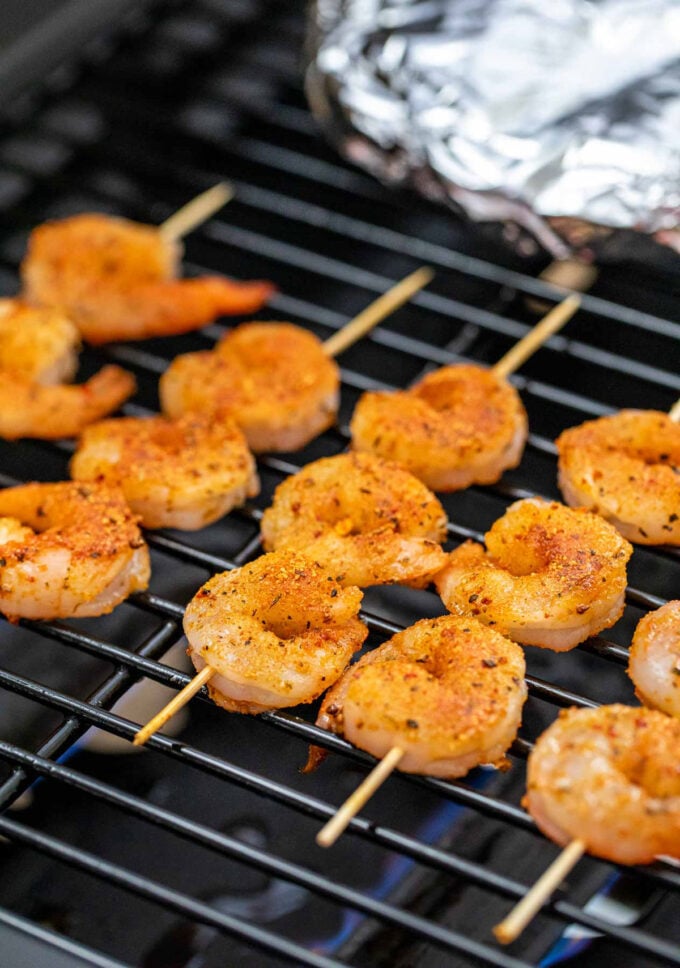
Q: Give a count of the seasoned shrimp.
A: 13